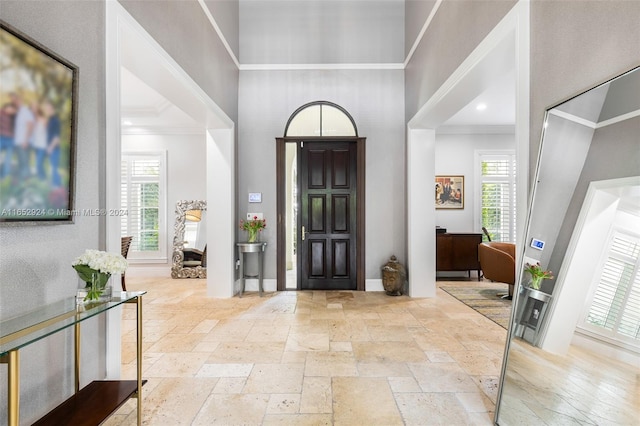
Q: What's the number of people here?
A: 4